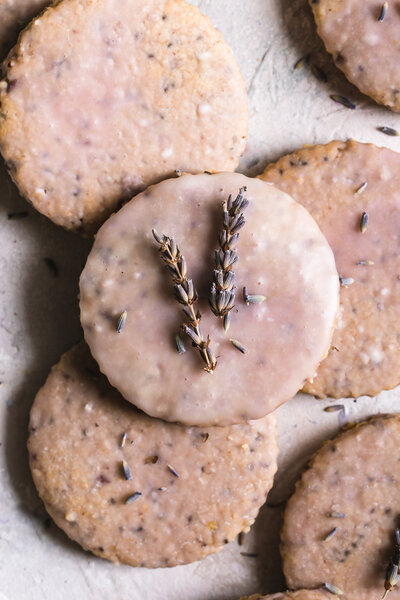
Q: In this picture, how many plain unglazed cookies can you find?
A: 0